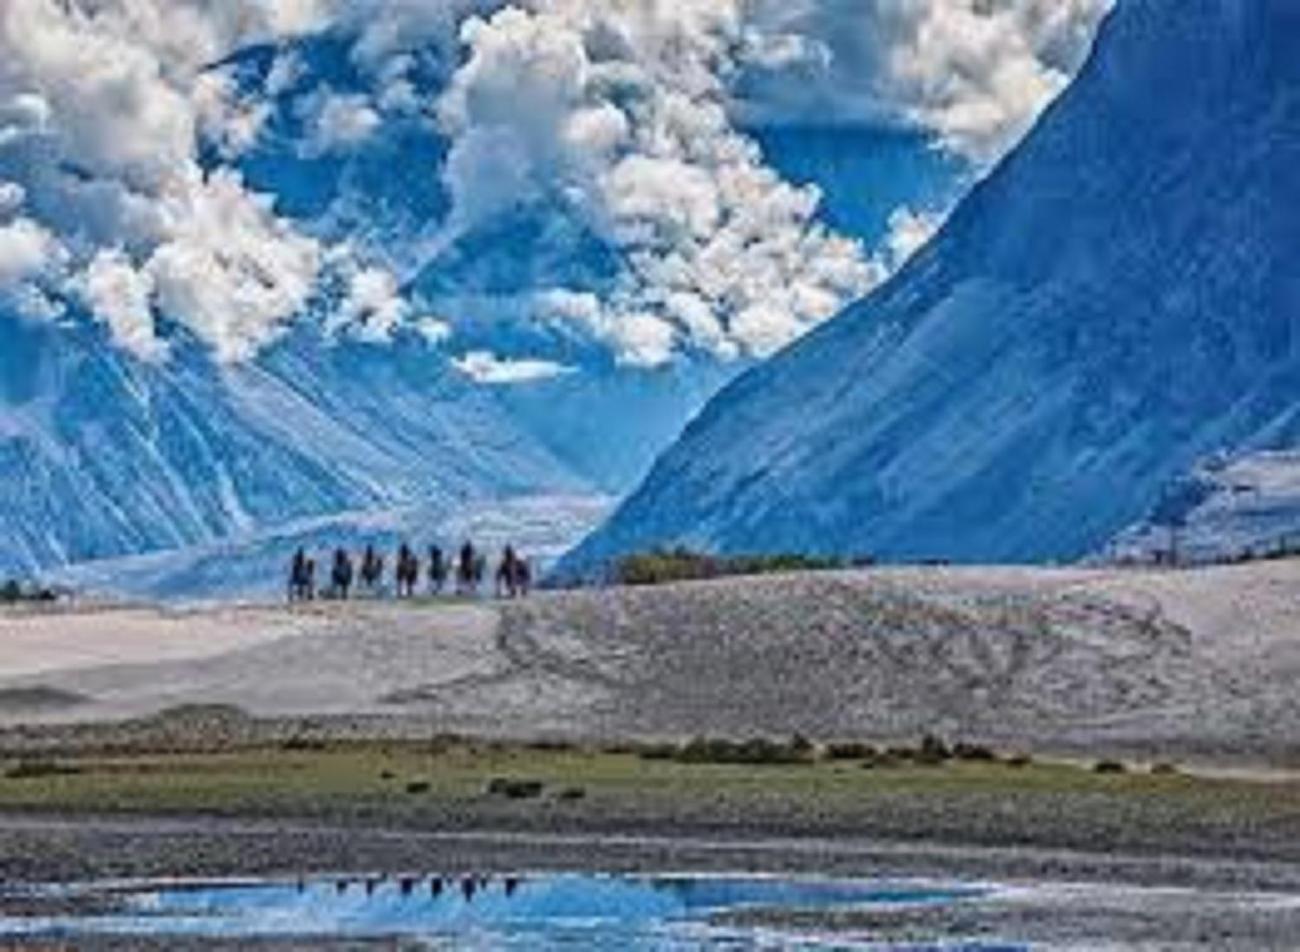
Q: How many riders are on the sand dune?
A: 7